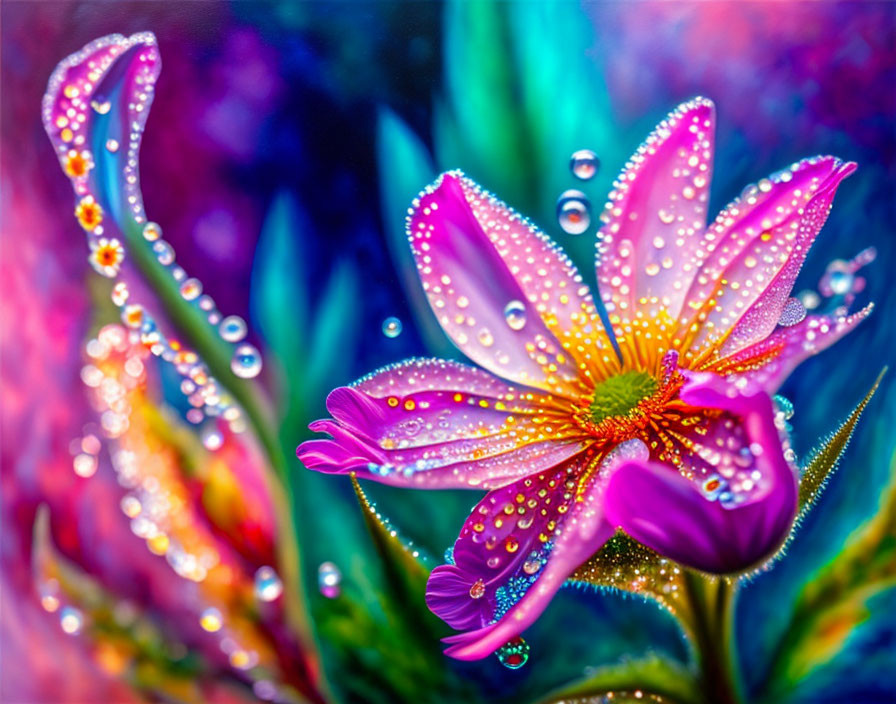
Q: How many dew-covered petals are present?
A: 7